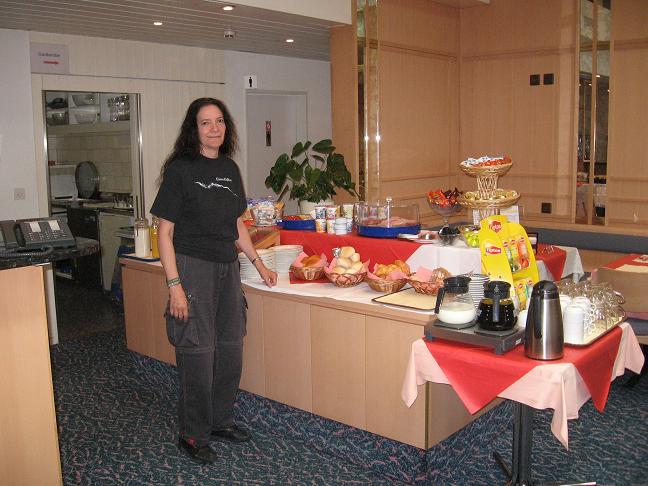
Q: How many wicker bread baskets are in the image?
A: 4